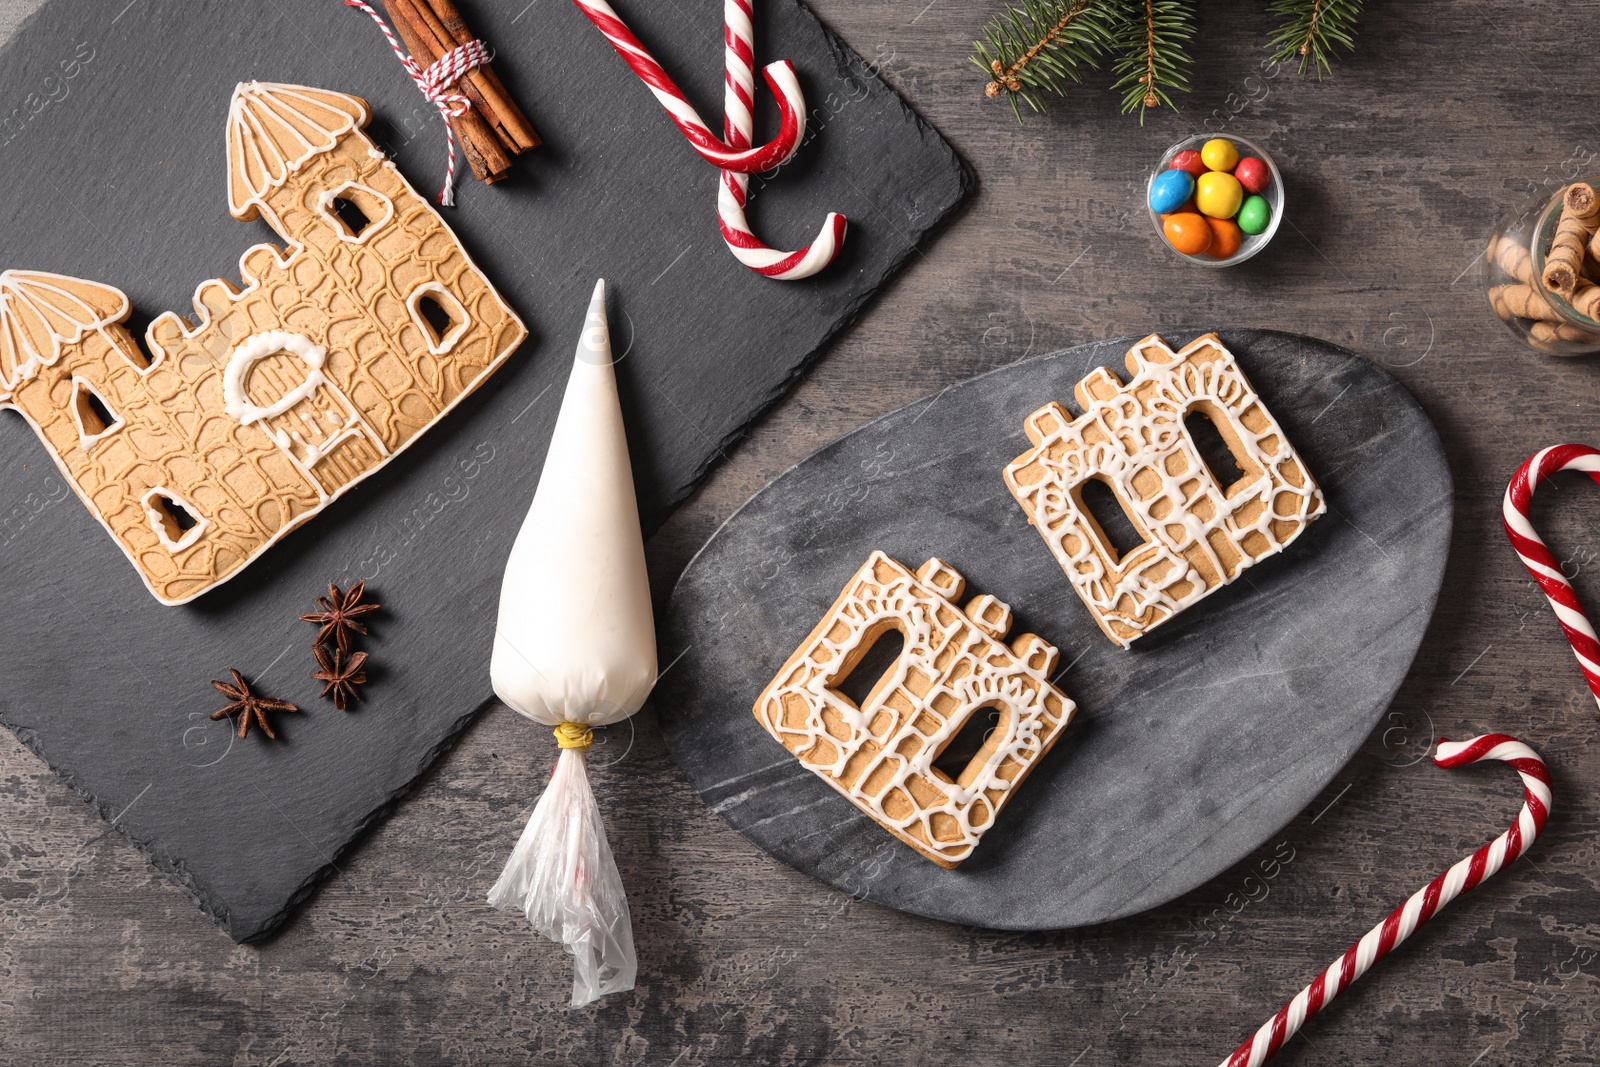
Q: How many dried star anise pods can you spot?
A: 3